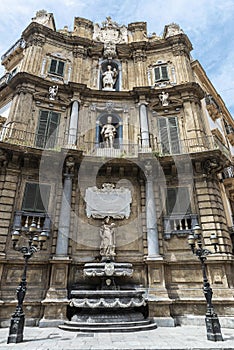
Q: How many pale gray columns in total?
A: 4